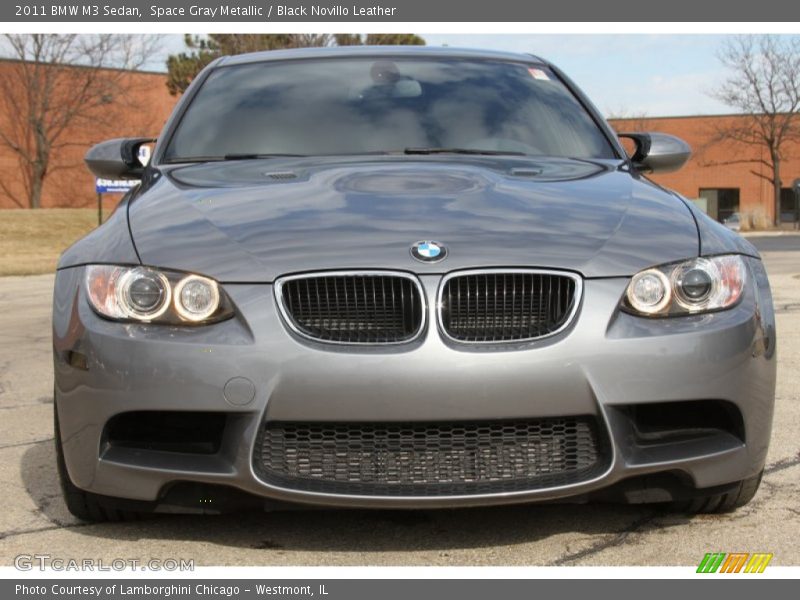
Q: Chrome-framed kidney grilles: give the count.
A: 2